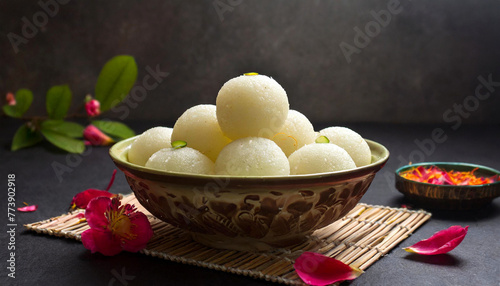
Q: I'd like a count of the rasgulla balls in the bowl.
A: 8